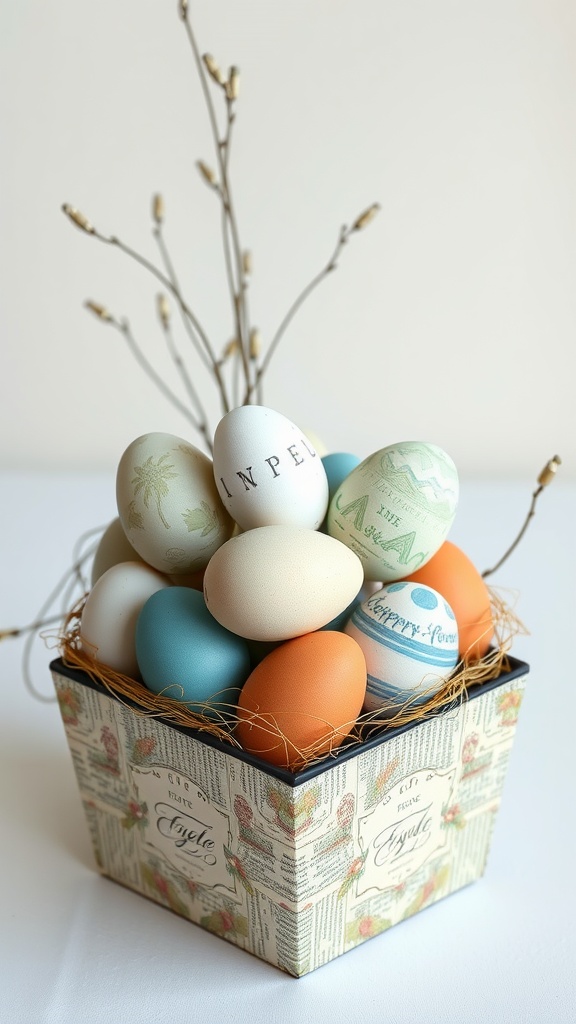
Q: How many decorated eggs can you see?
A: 4